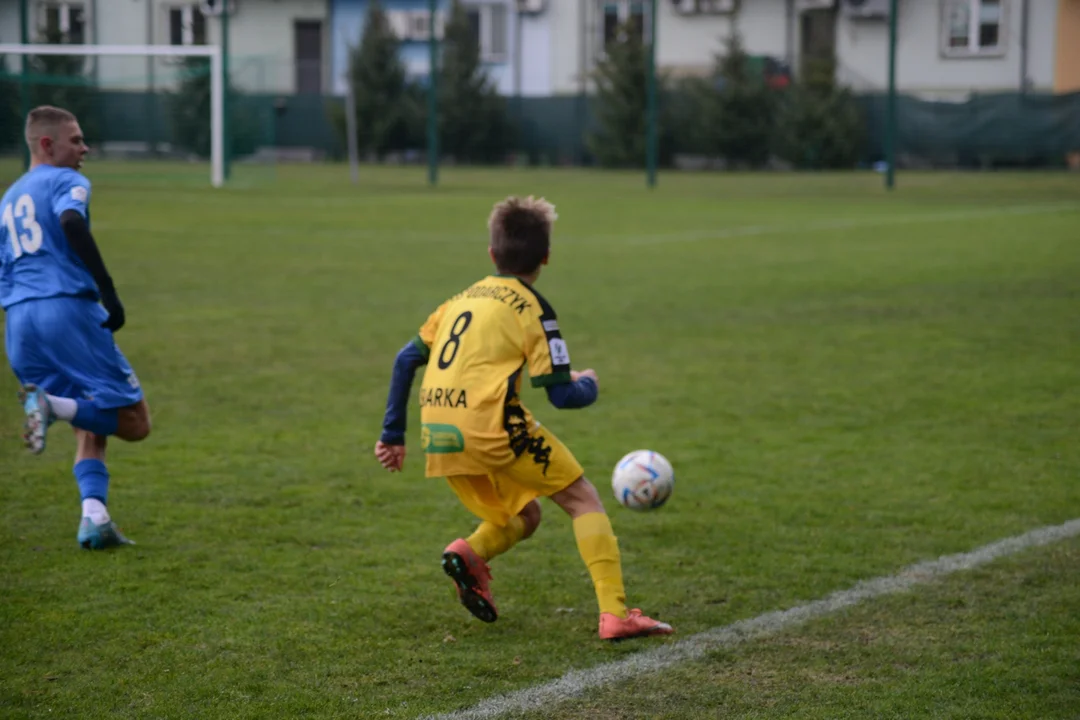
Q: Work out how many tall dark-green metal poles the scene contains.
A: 5